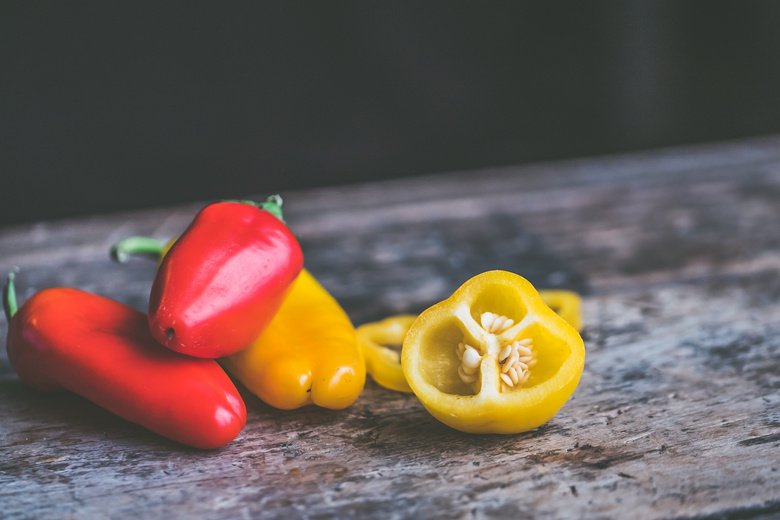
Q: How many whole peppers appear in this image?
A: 3